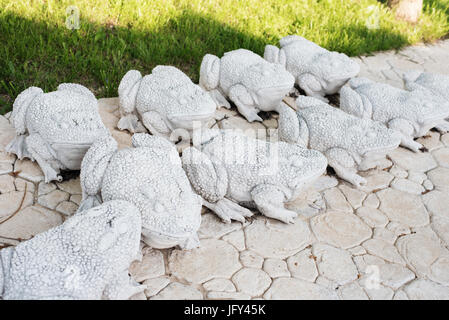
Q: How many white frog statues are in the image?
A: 10